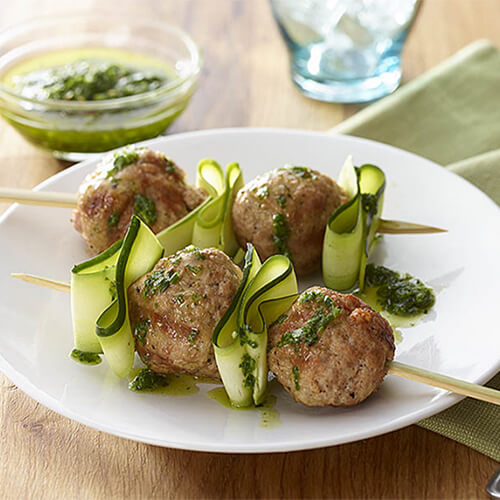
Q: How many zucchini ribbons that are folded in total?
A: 4